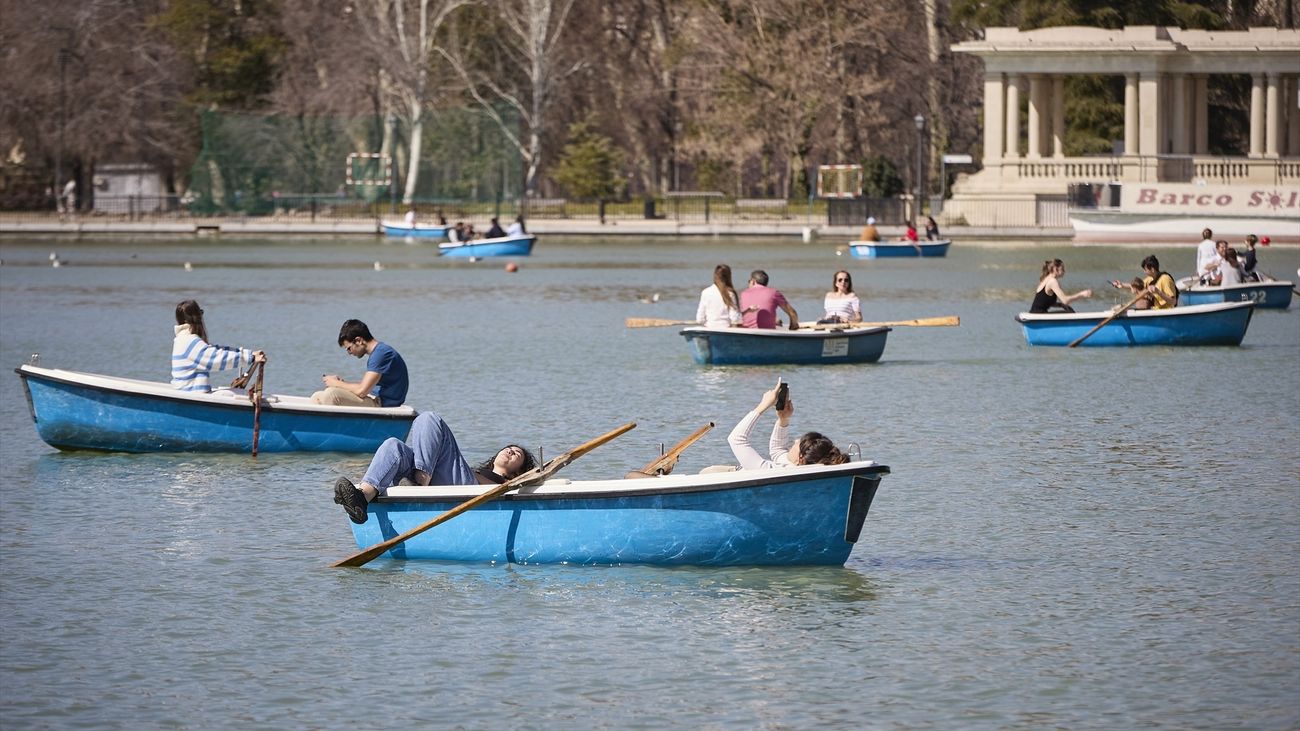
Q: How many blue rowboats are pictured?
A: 8